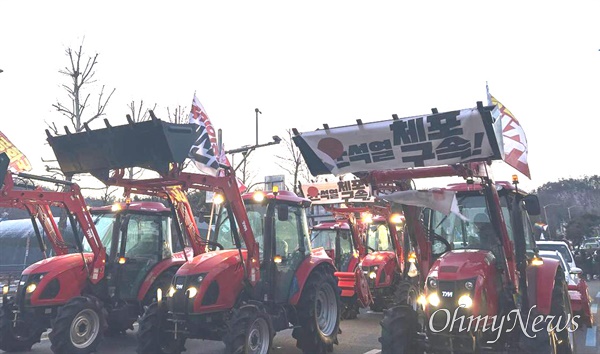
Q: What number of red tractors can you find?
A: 5